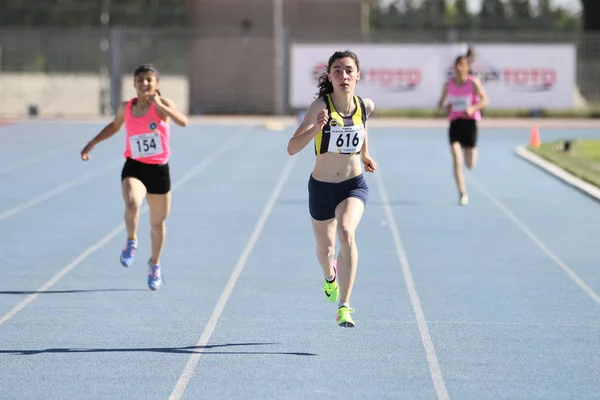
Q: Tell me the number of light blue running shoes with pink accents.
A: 2